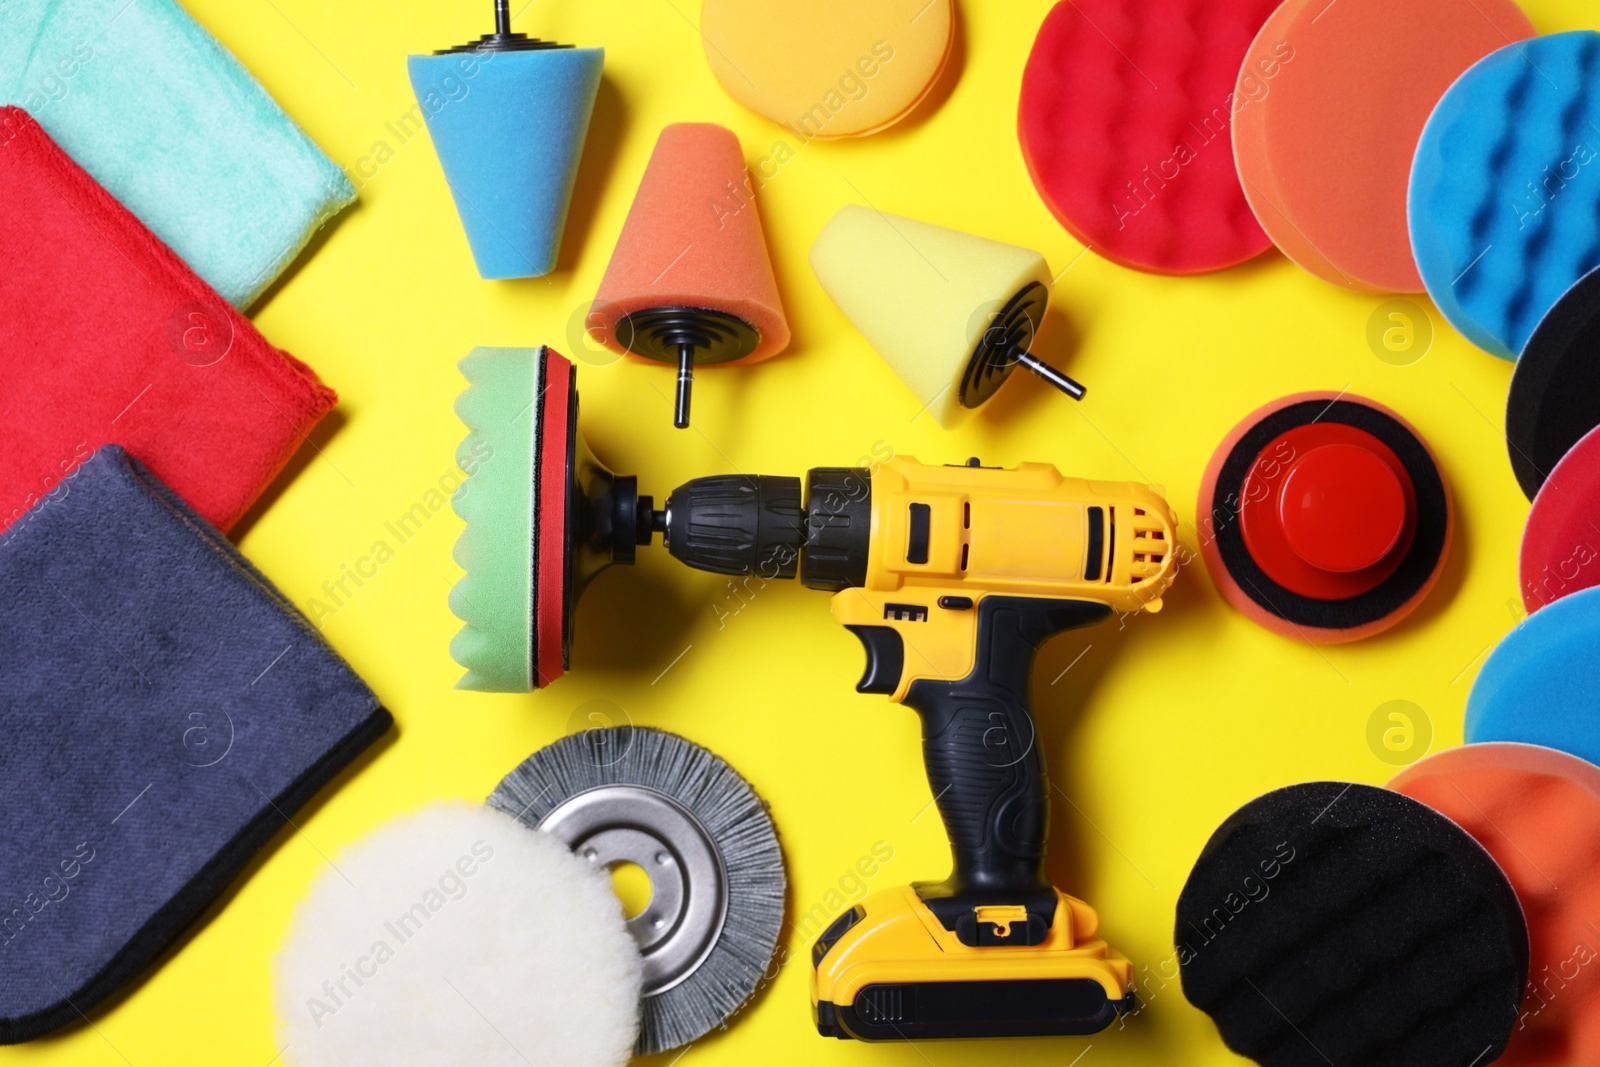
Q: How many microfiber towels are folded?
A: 3